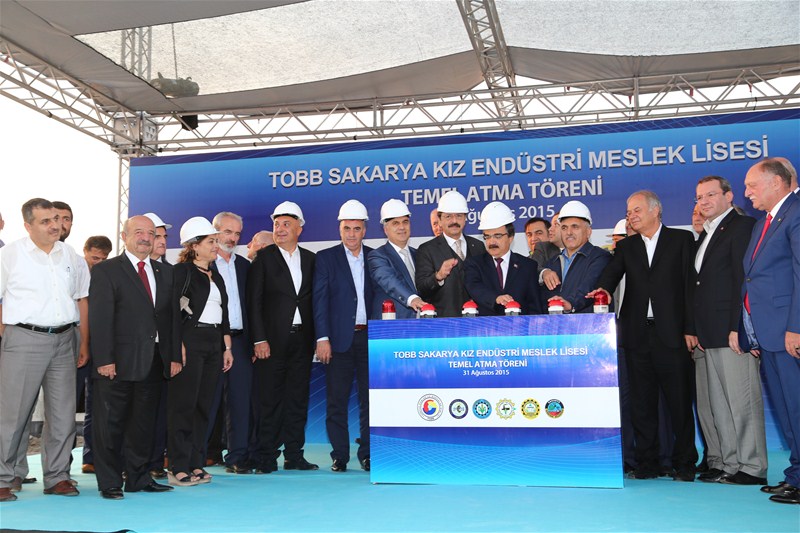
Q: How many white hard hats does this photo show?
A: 9